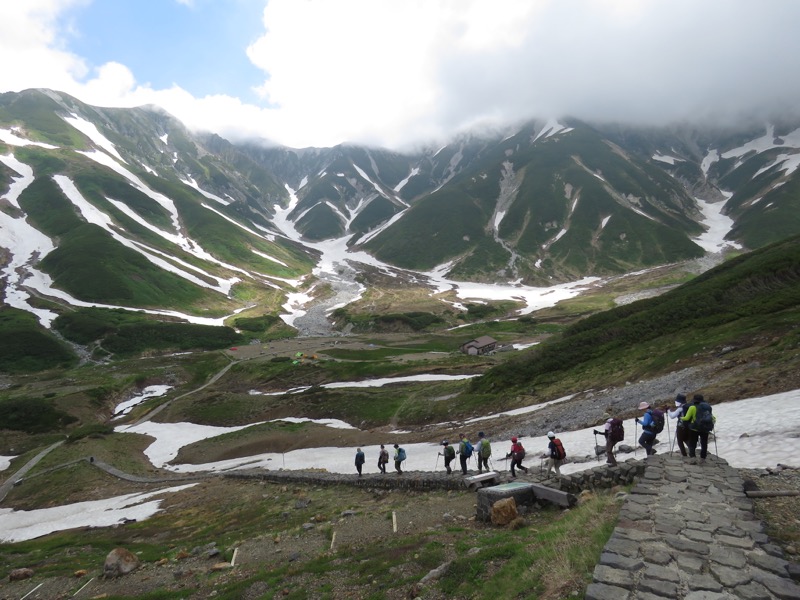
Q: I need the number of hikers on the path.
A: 12